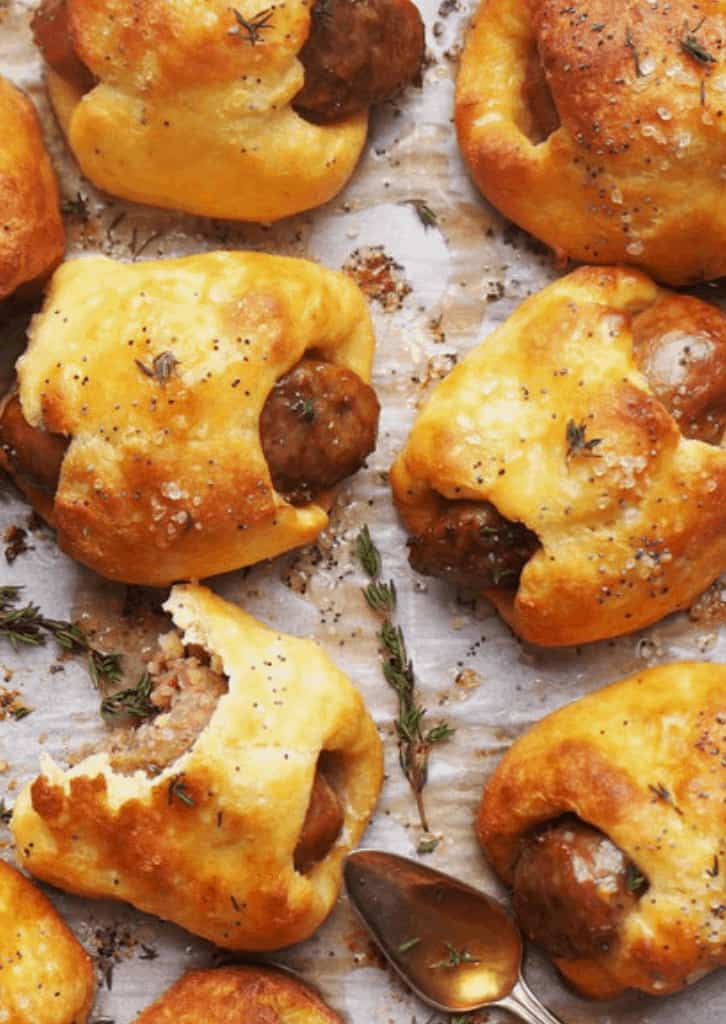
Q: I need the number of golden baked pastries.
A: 9